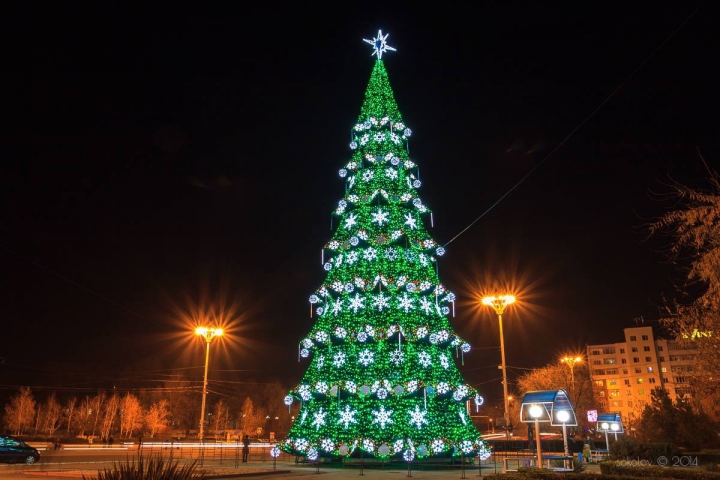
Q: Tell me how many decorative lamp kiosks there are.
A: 2